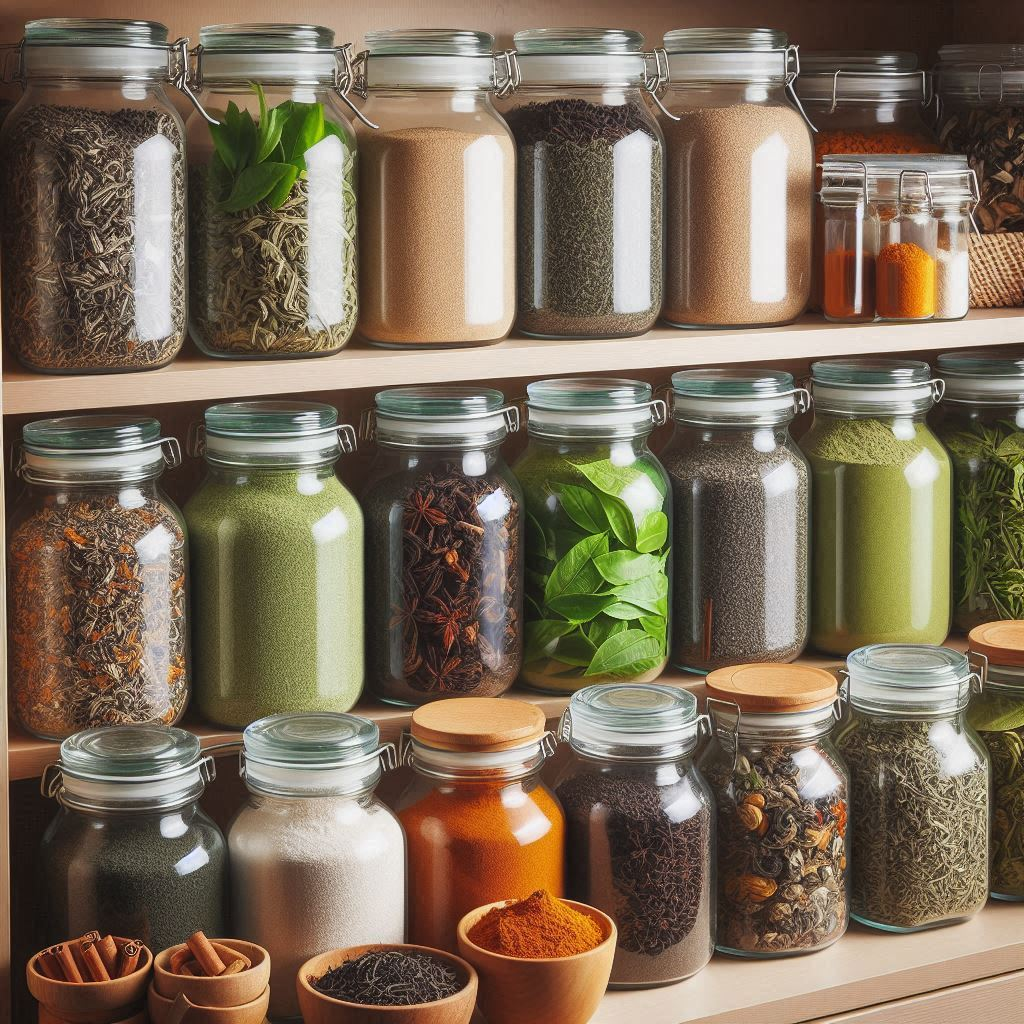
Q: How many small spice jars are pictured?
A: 3